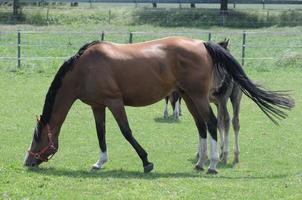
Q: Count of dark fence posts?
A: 5